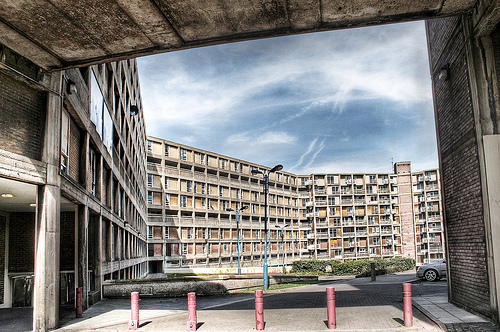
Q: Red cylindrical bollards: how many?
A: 6